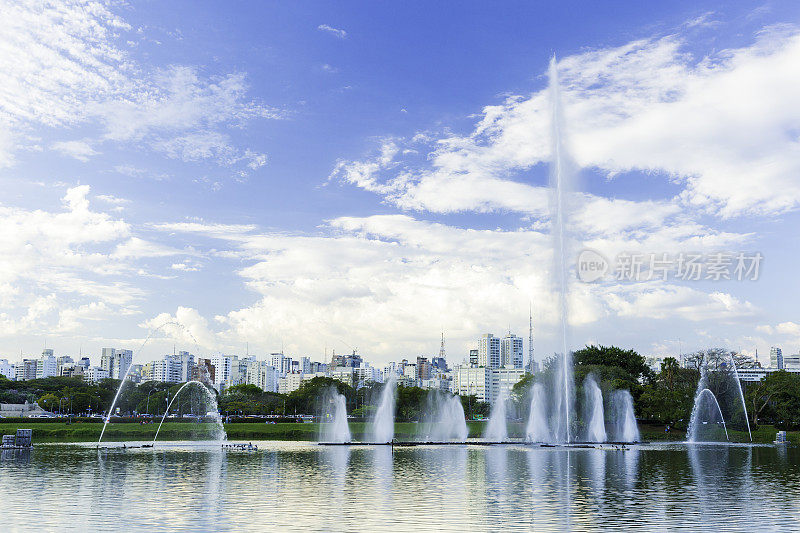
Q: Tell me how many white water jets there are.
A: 12